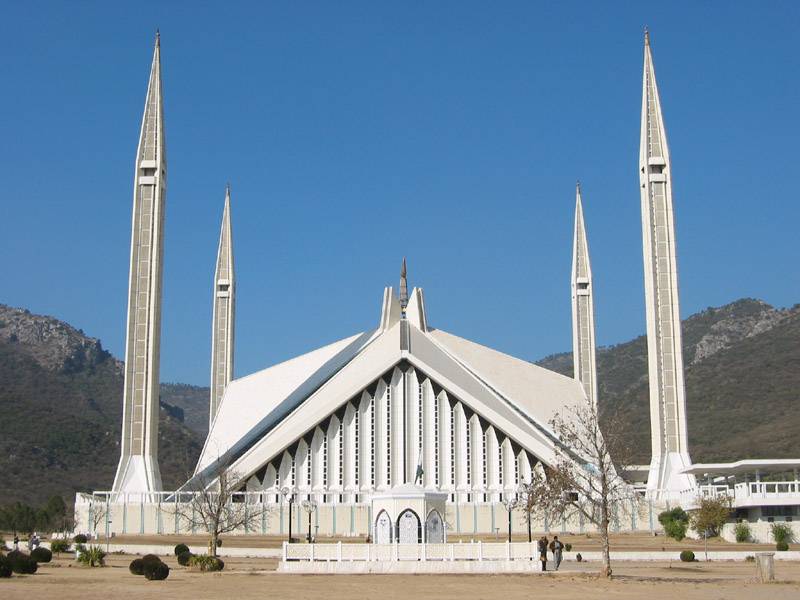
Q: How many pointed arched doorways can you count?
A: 3